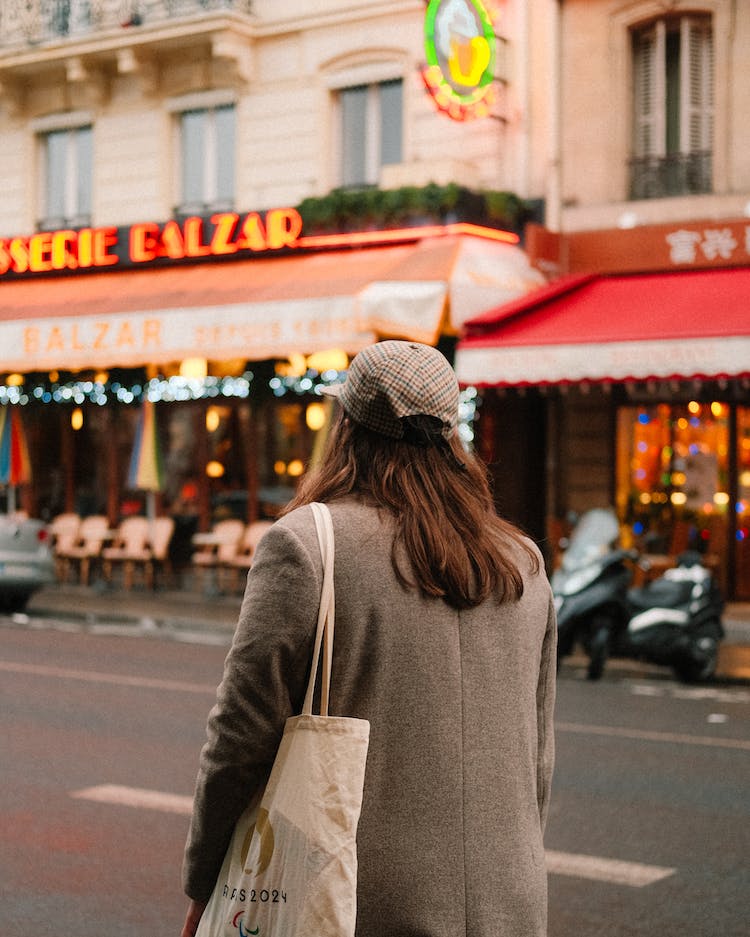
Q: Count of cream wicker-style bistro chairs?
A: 6